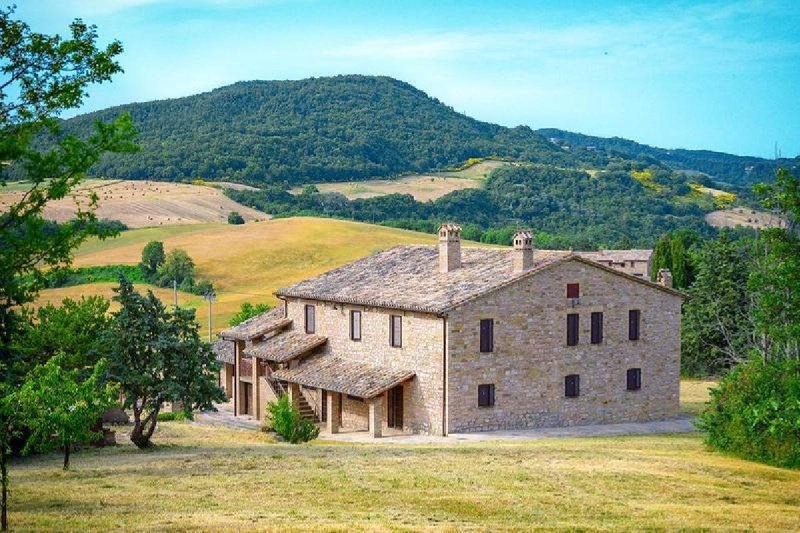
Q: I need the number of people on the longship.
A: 0